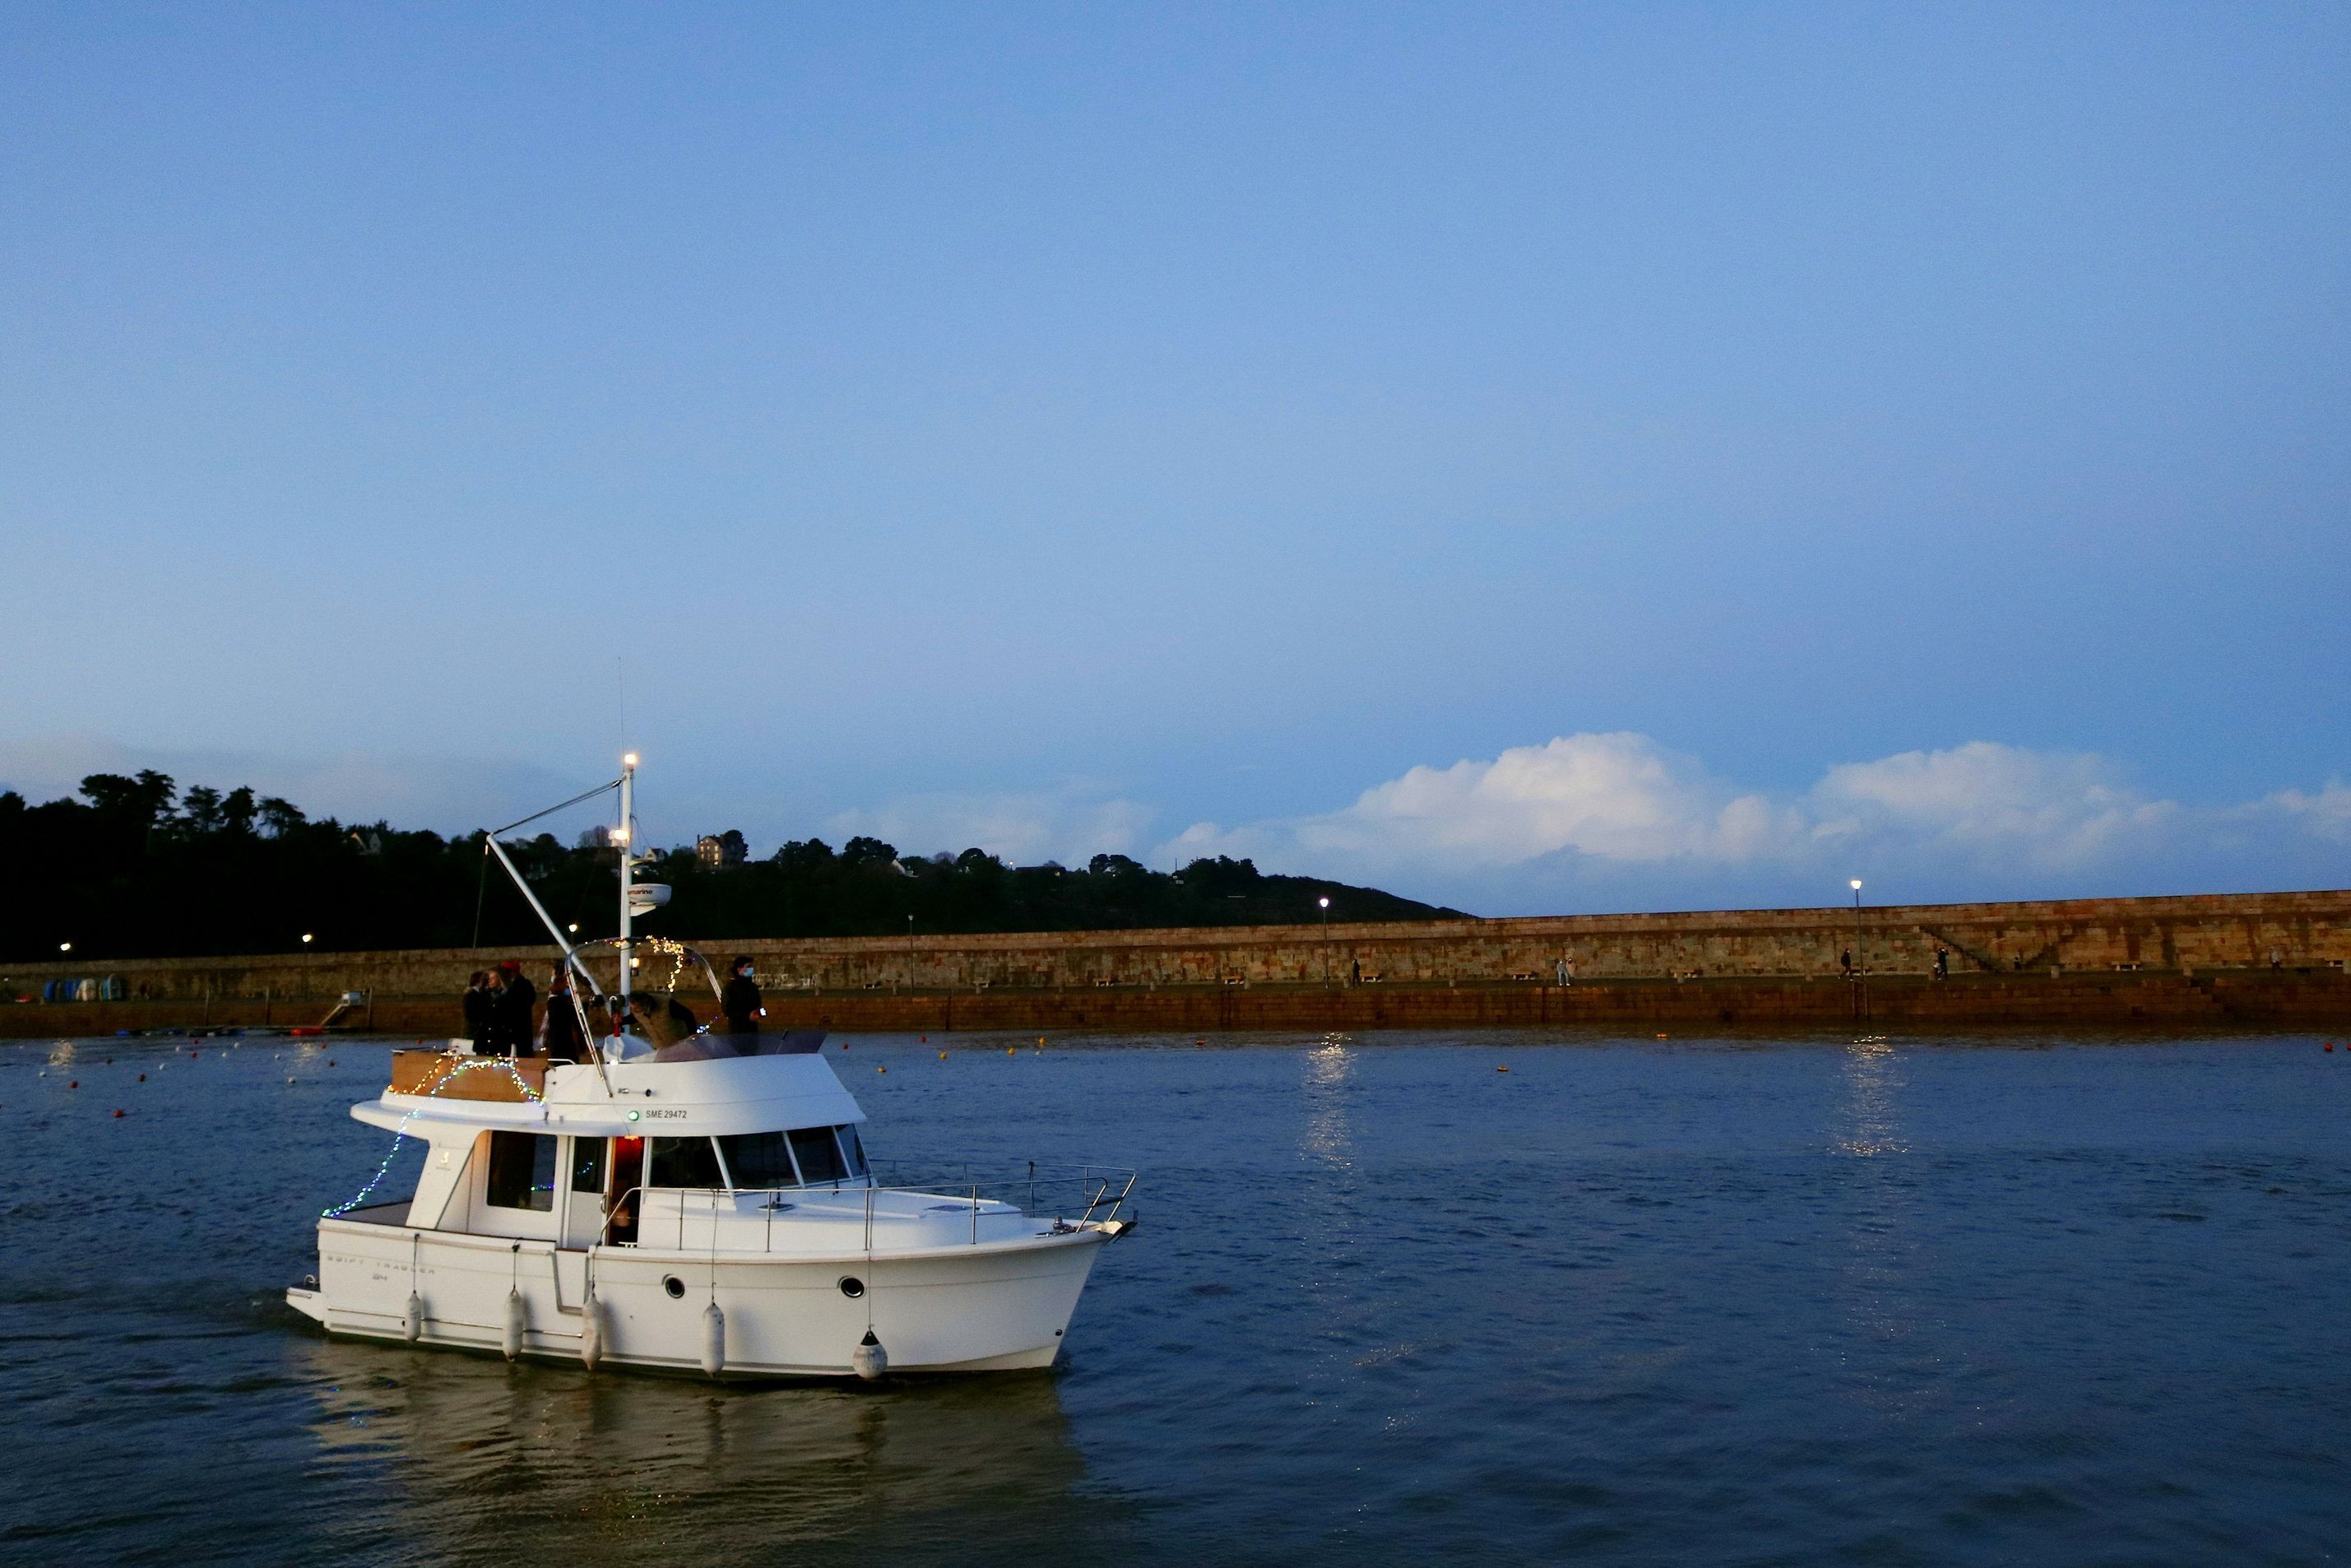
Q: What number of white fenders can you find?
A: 5